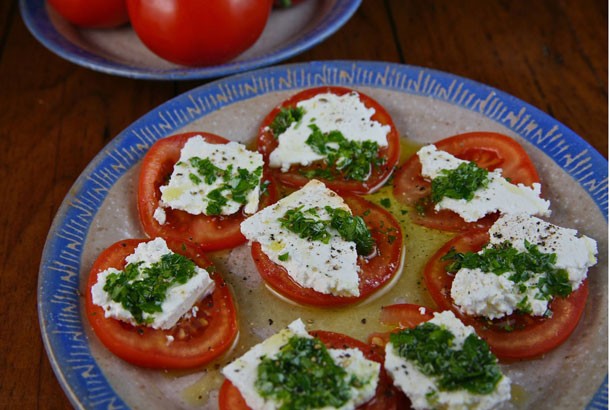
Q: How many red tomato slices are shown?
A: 8